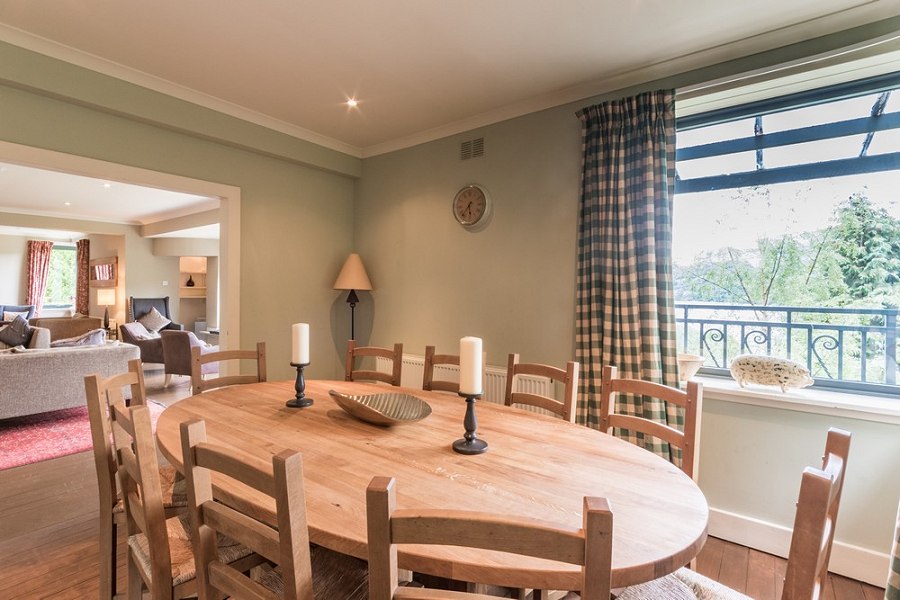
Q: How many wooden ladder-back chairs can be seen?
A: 10